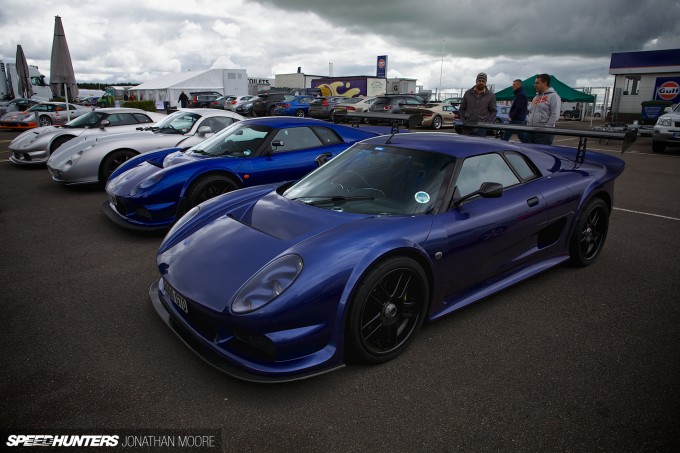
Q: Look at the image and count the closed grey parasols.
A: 2